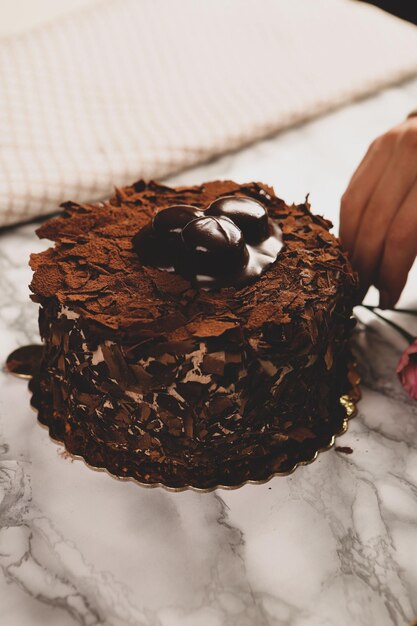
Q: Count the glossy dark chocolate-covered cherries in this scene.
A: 3